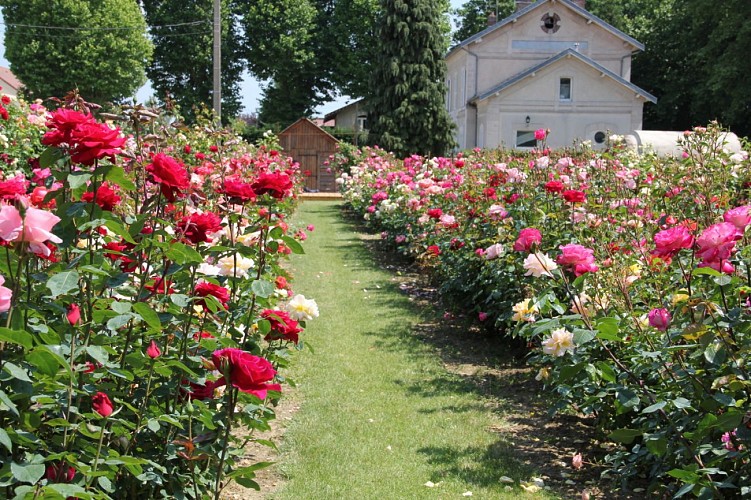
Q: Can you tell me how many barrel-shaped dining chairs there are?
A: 0